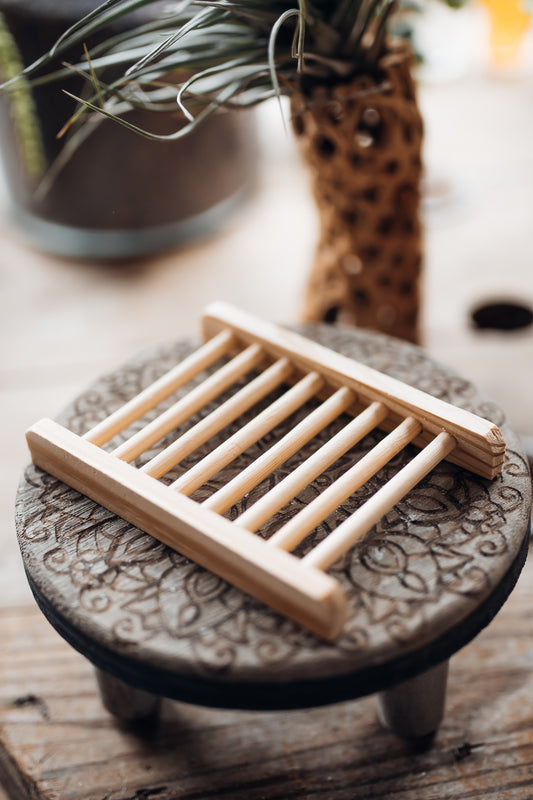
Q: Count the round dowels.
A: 8